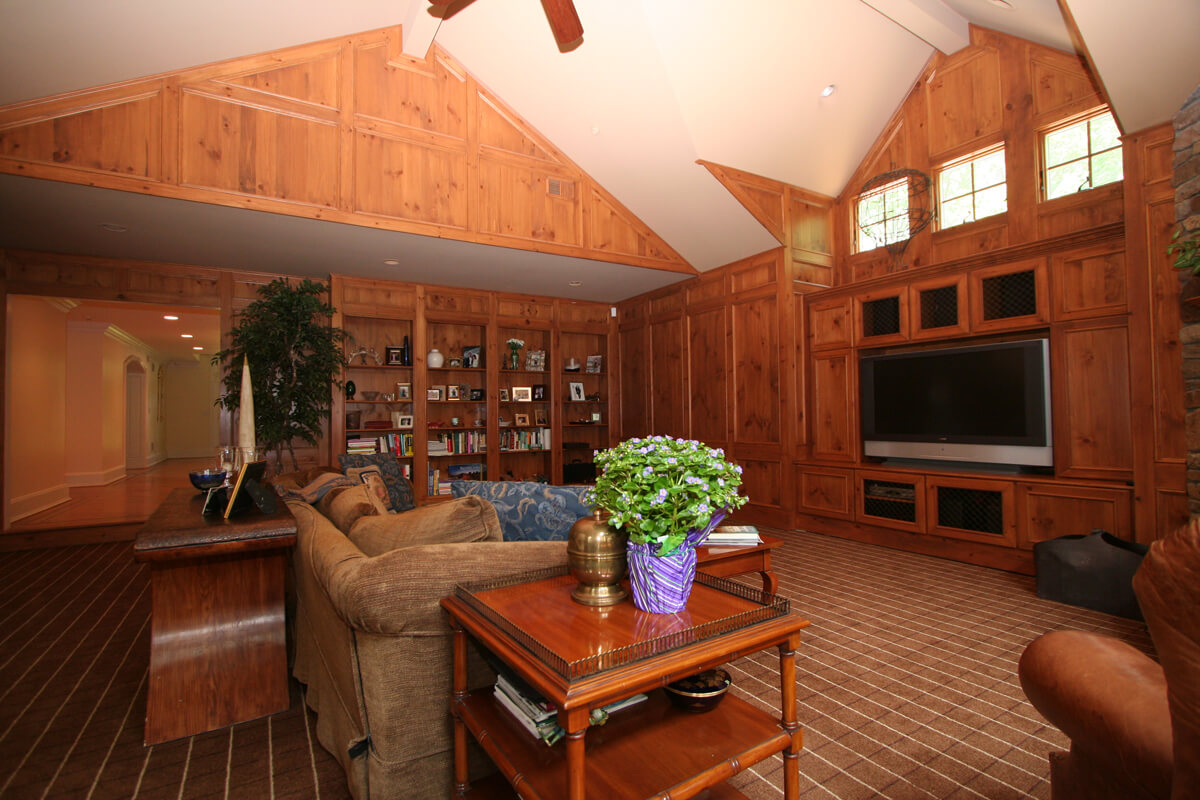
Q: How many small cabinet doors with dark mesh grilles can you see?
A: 5